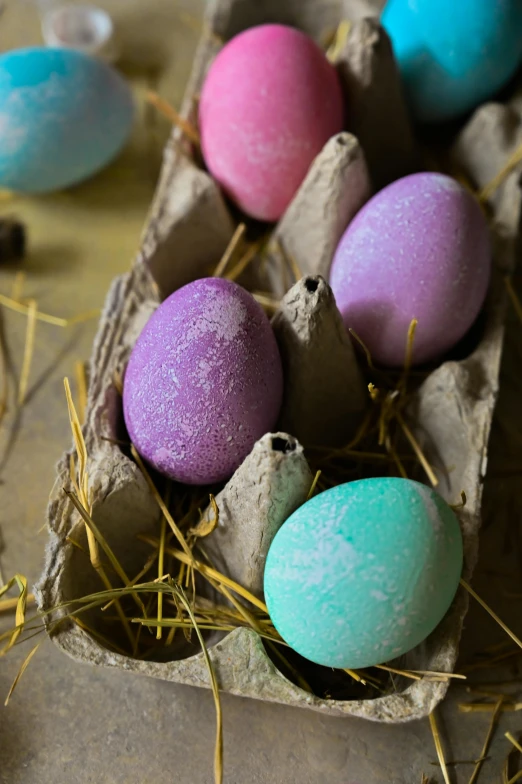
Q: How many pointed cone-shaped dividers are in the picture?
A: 4